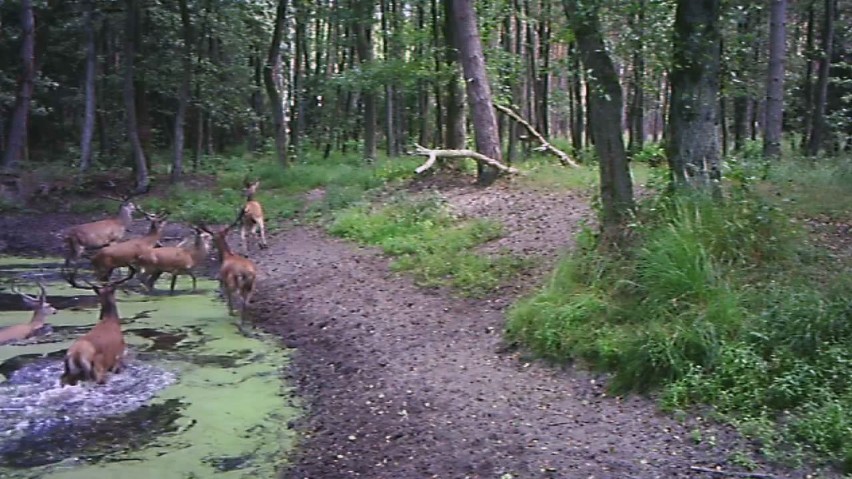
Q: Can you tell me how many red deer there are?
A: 7